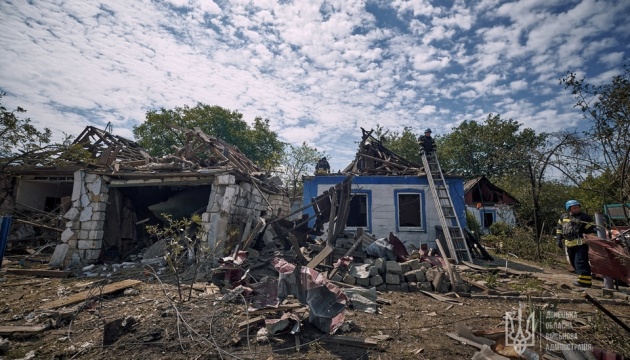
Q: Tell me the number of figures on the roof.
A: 2